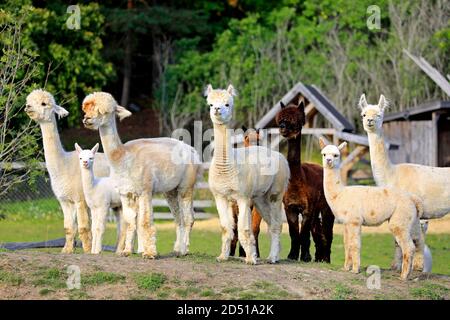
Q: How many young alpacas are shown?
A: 2